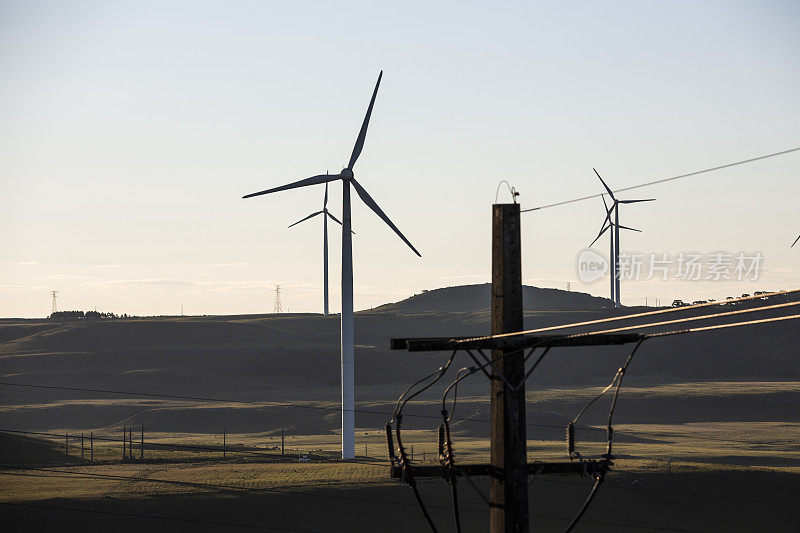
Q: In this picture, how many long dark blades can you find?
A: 12